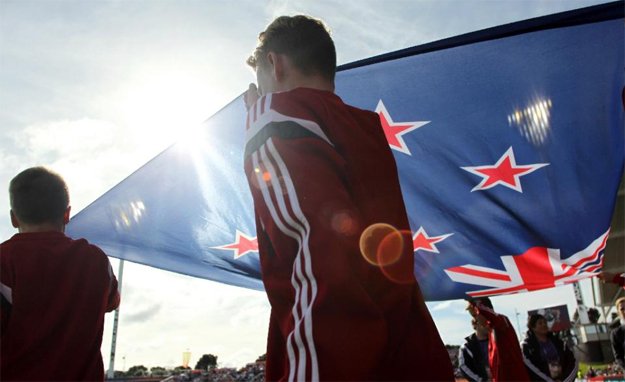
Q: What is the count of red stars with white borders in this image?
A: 4